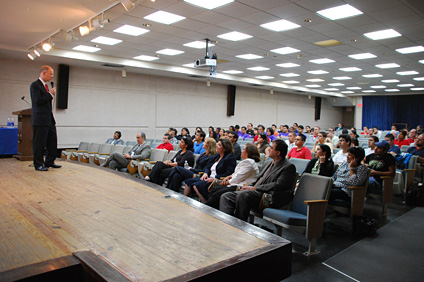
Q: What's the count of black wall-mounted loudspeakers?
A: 3